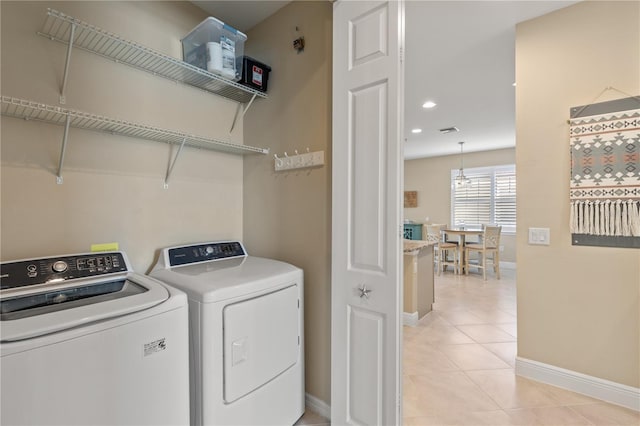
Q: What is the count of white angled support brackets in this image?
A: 4